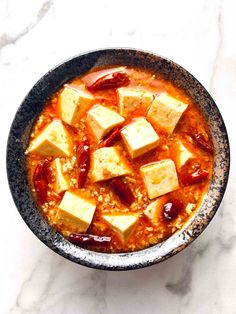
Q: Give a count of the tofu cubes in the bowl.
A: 13